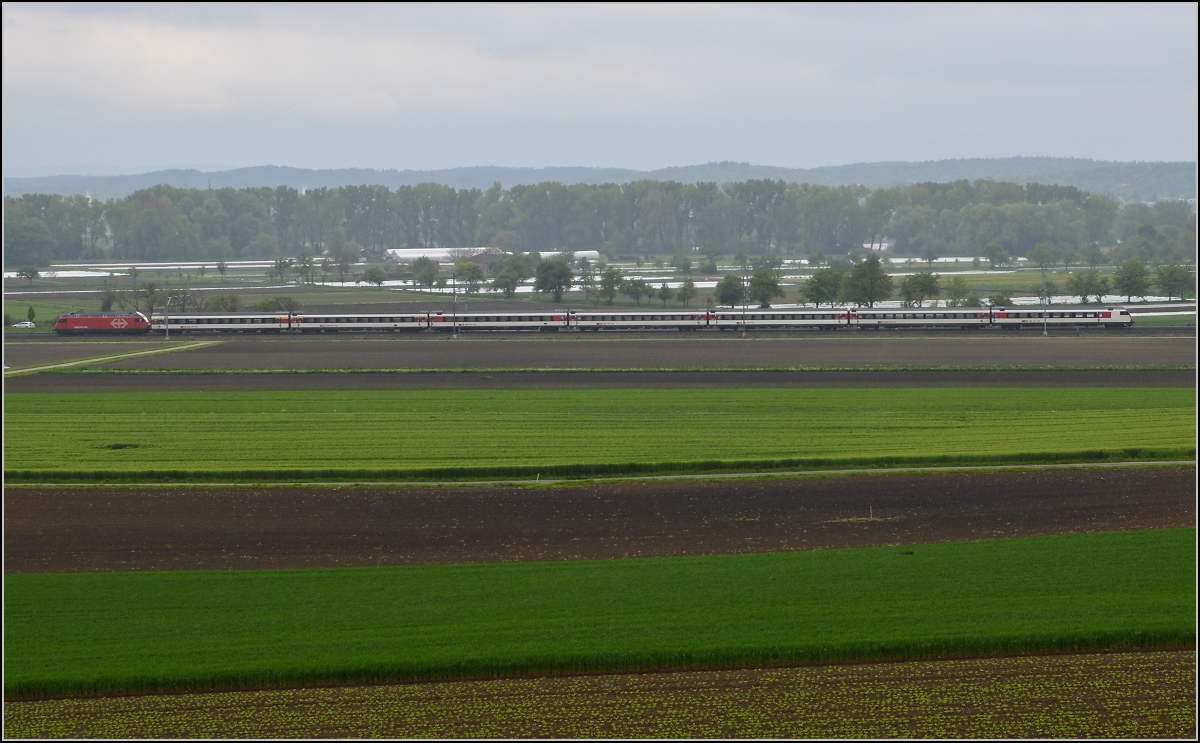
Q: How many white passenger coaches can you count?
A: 7